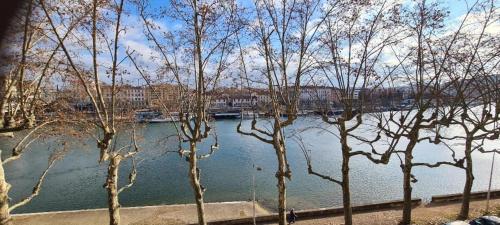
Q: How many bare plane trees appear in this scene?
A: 7